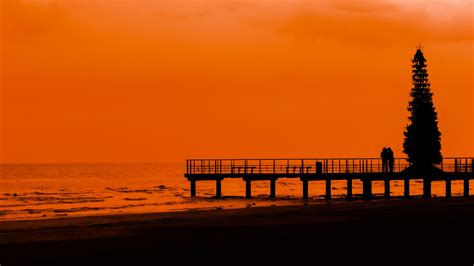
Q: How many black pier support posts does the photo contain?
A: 13